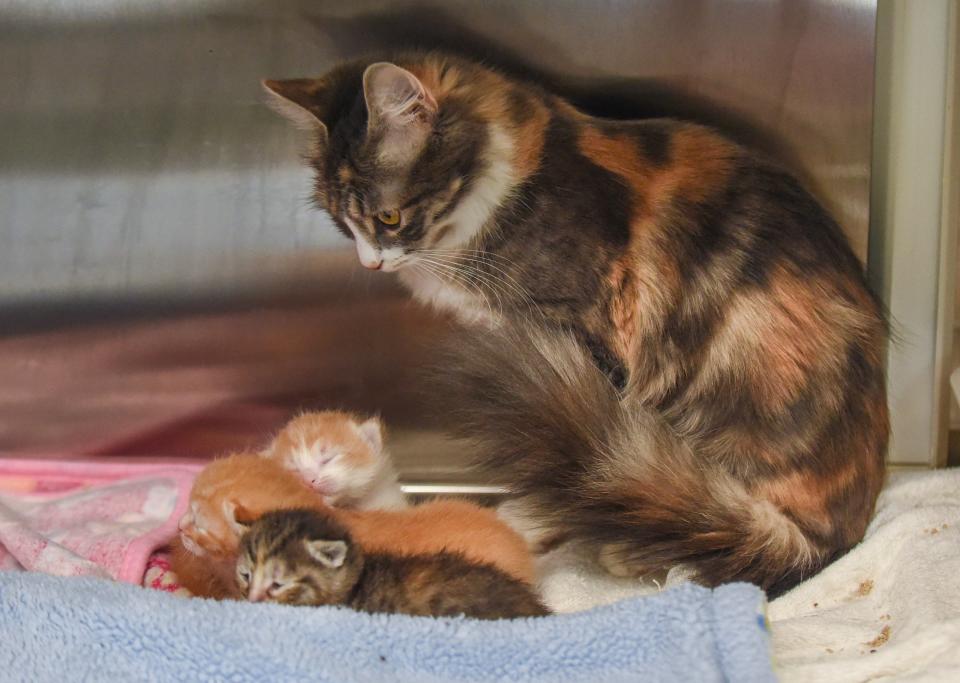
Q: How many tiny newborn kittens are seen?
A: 4